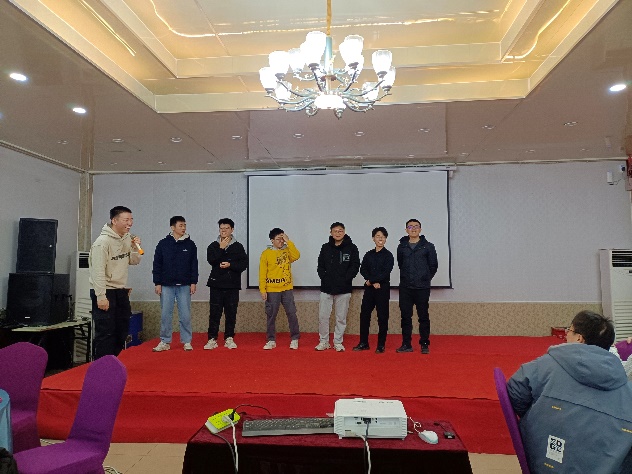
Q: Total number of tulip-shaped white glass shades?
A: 12